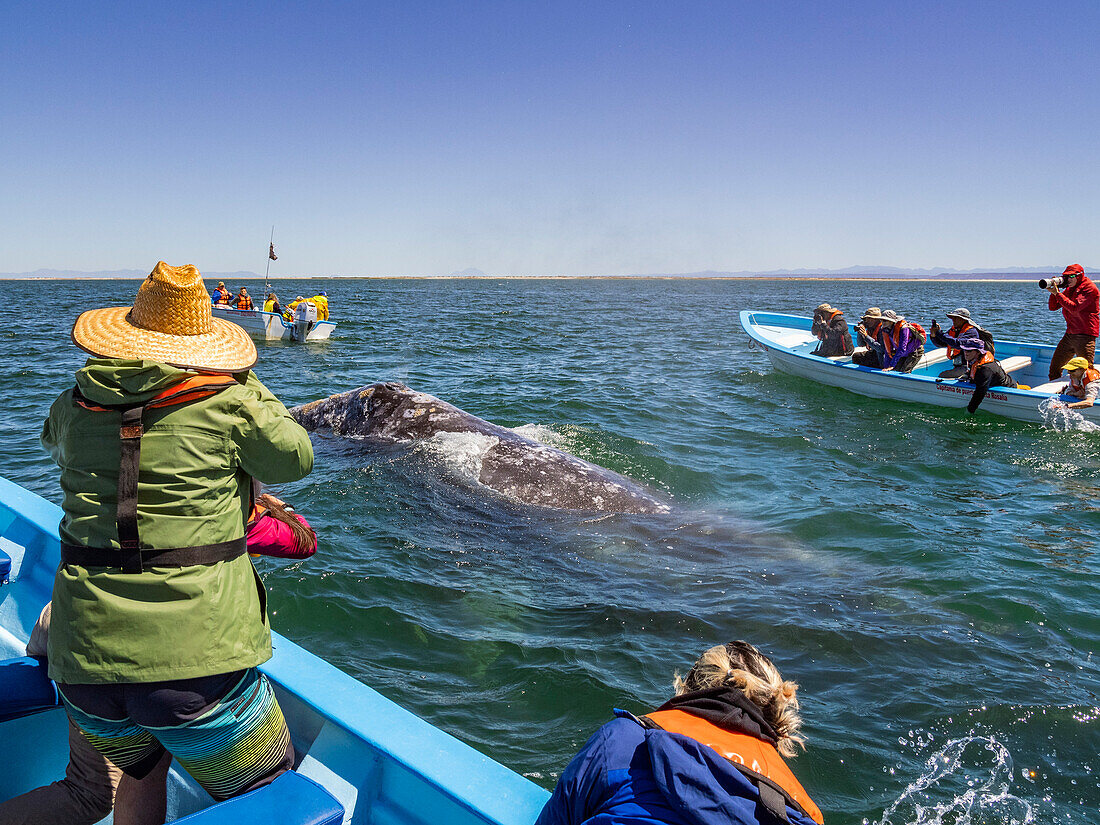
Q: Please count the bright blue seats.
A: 3